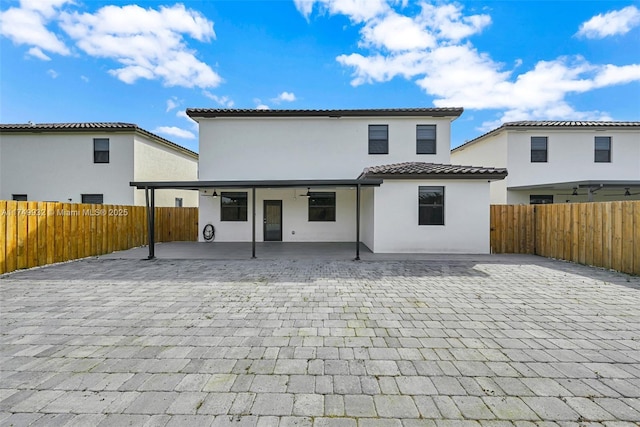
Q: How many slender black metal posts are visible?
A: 3